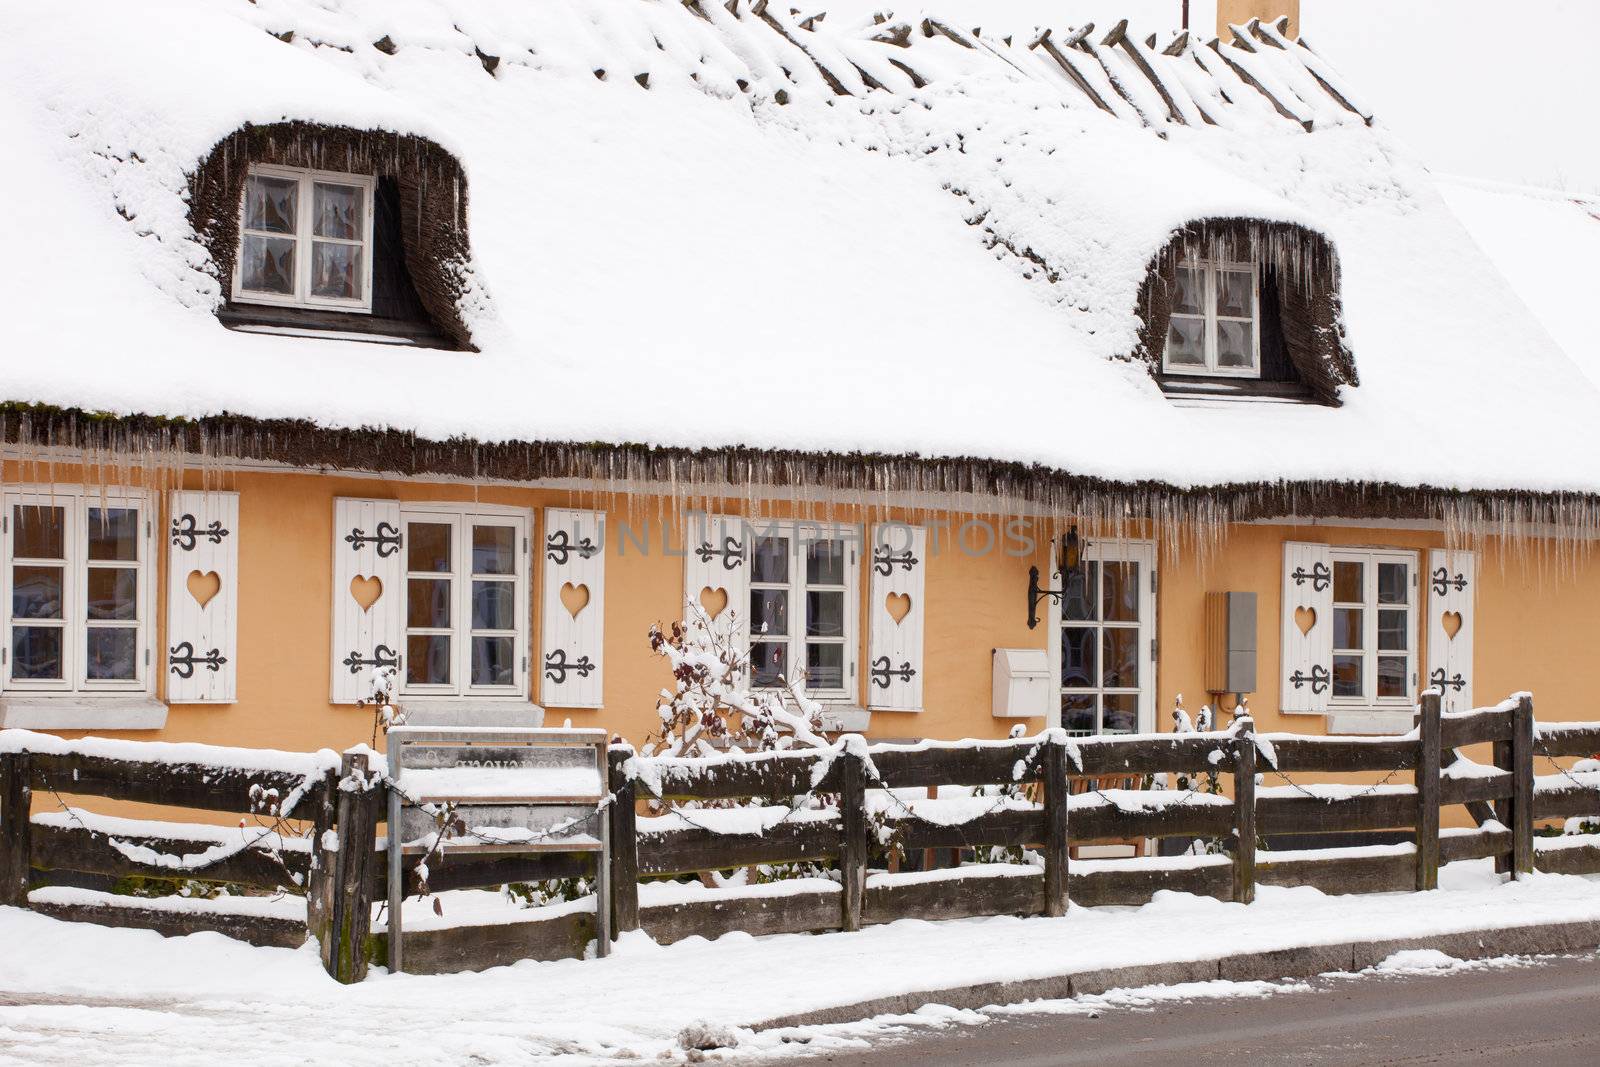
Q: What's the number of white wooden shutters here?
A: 7